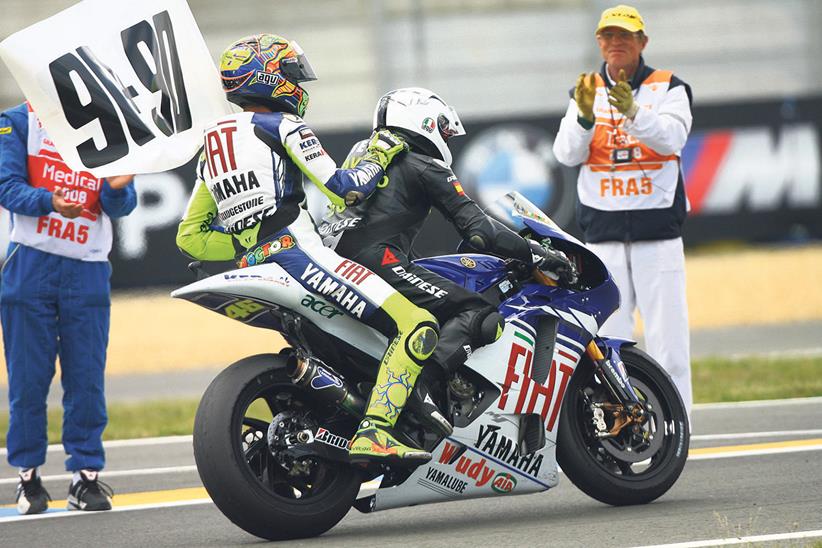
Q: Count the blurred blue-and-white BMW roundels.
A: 1